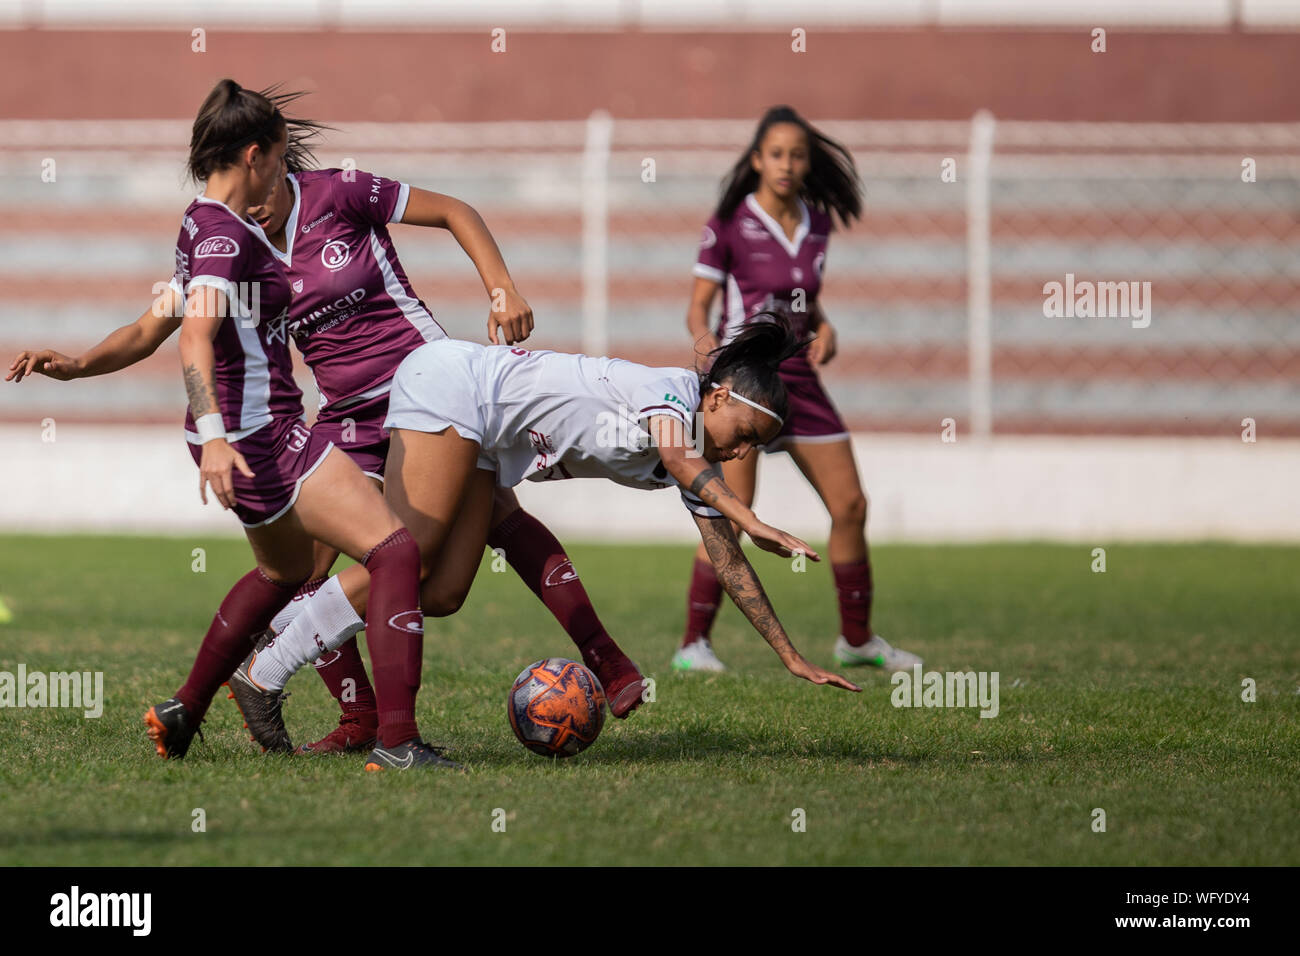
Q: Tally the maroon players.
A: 3